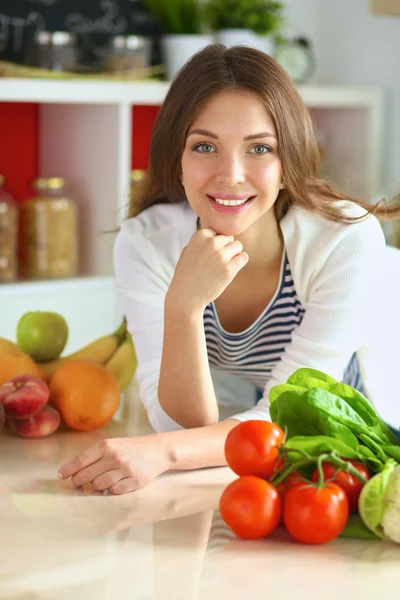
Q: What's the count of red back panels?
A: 2